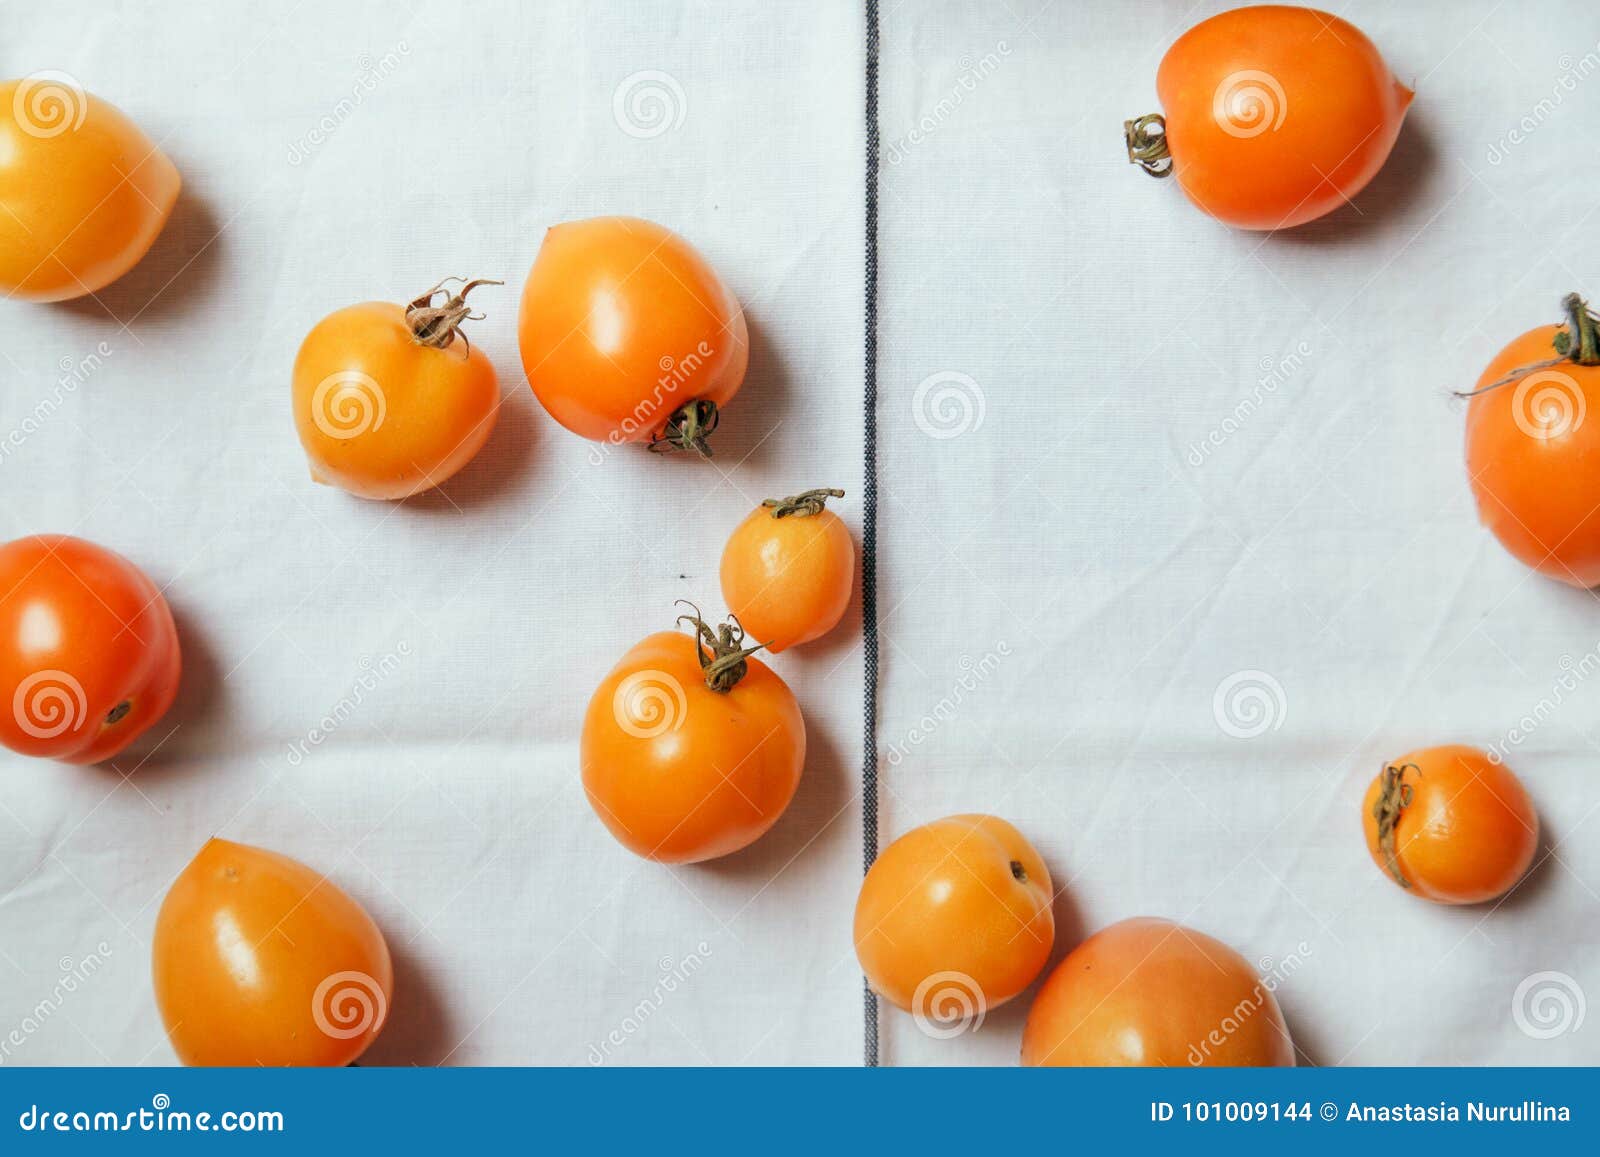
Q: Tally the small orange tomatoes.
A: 2